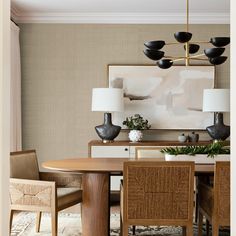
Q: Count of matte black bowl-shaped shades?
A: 8